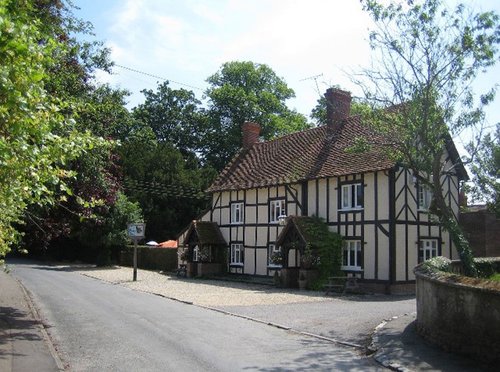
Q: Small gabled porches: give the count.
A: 2